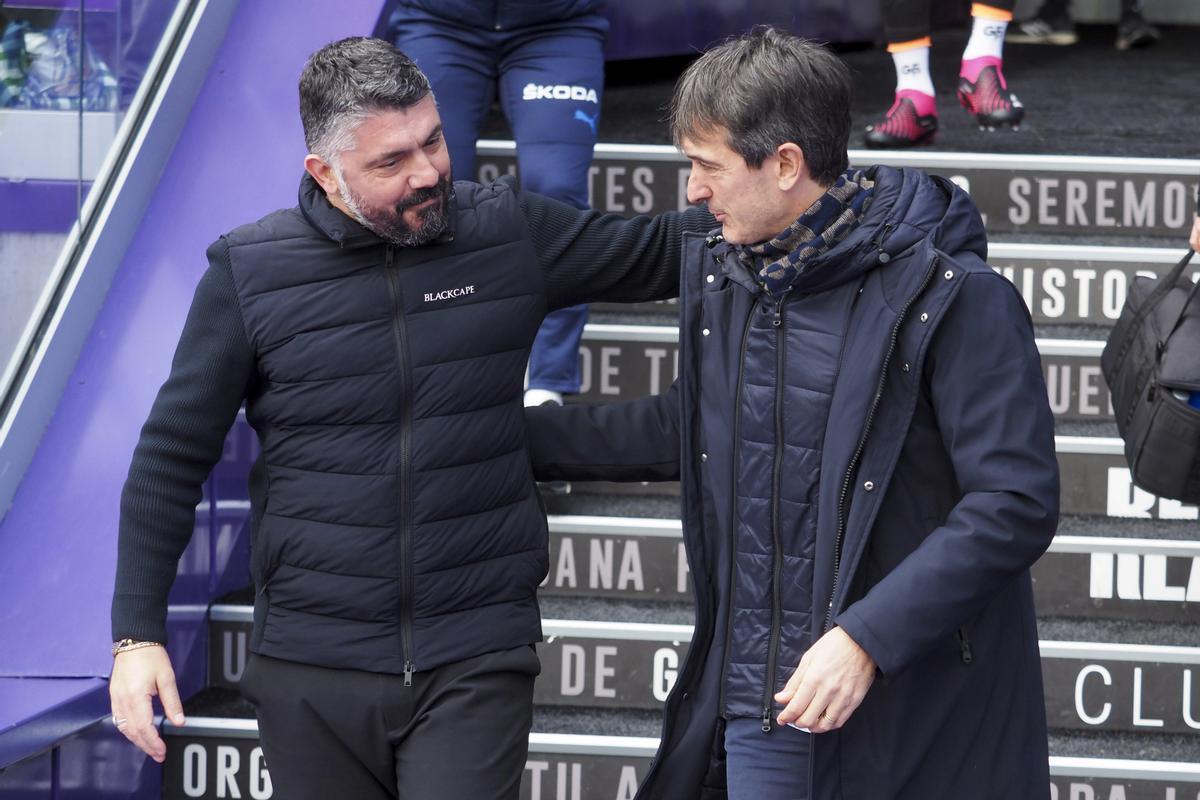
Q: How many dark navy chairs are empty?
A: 0